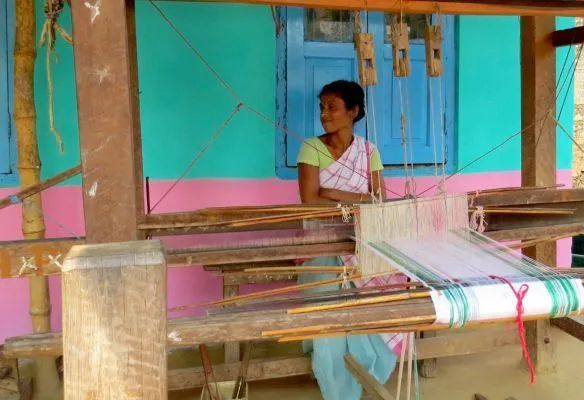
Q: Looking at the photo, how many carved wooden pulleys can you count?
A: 3